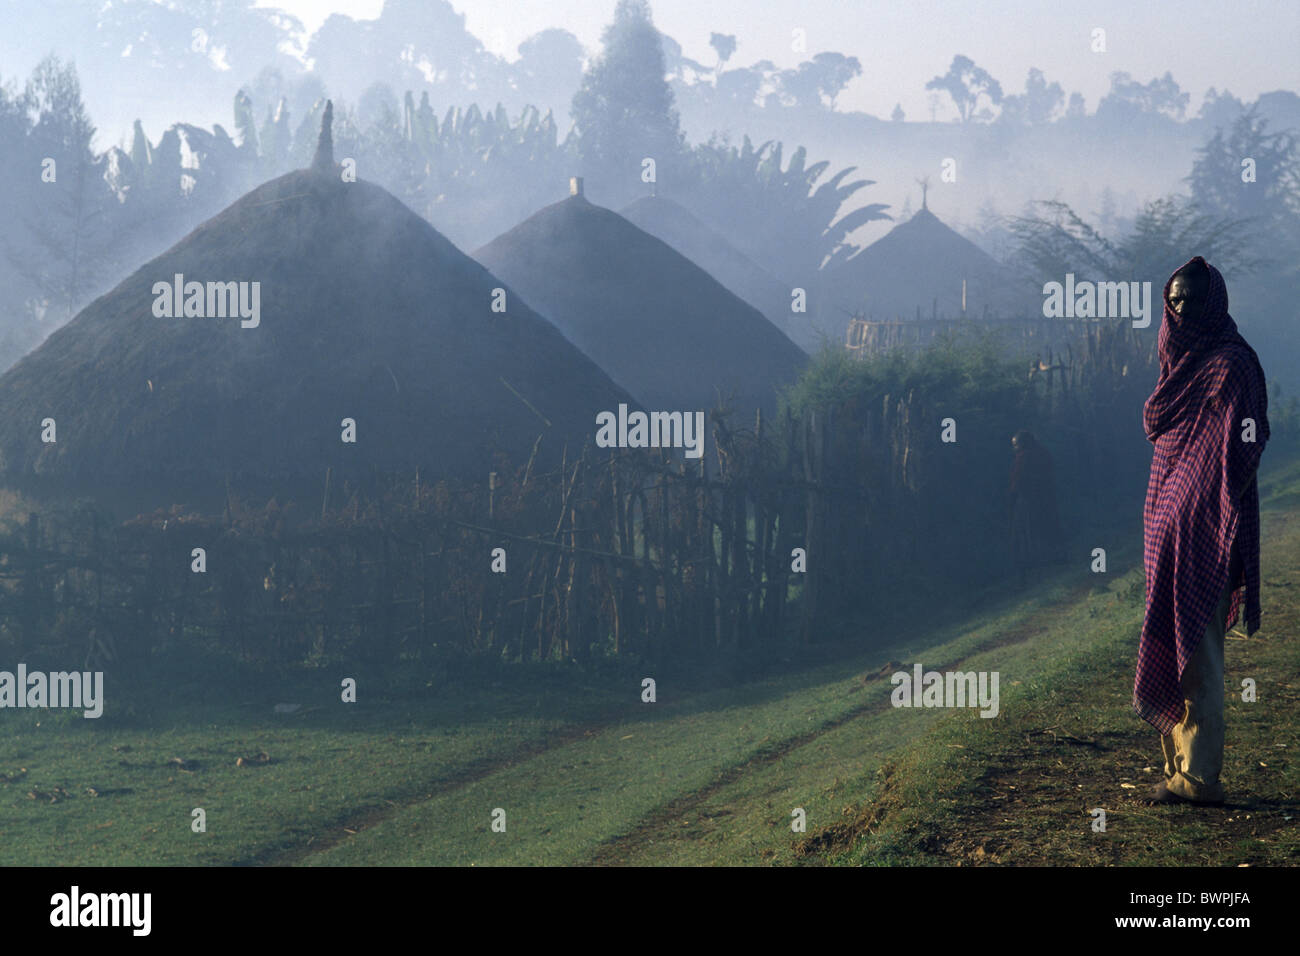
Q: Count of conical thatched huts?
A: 4